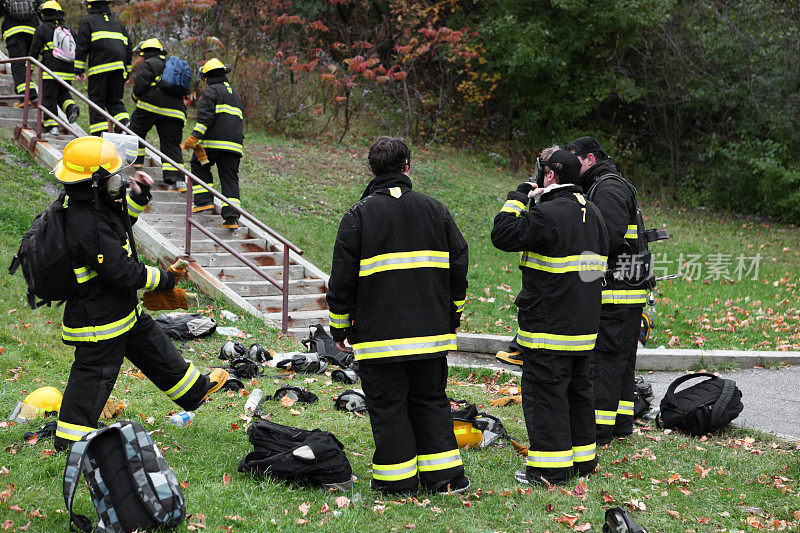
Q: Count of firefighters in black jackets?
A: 9